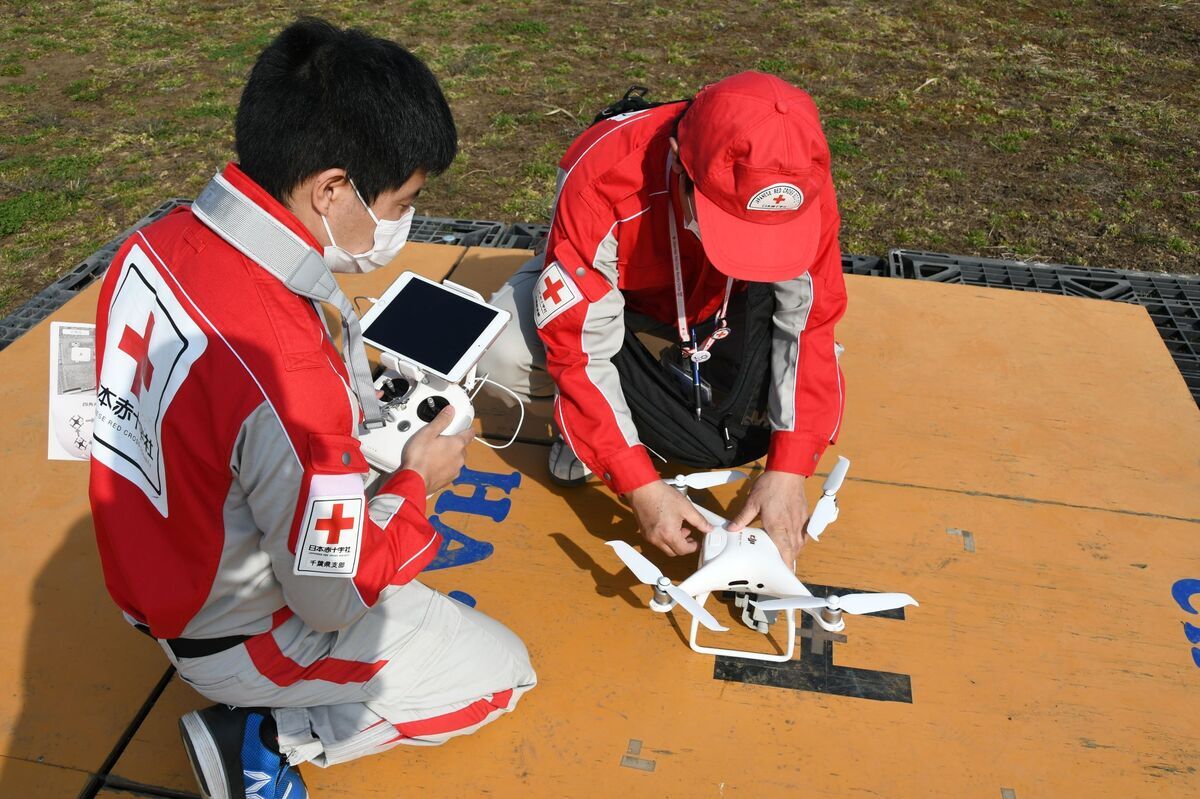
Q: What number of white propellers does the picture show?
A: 4